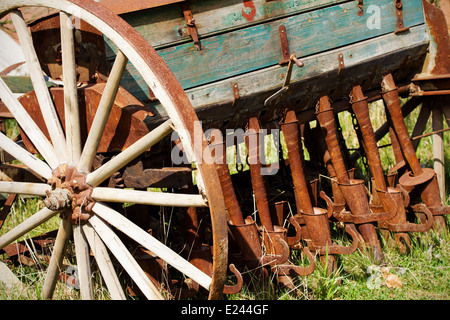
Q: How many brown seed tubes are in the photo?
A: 6